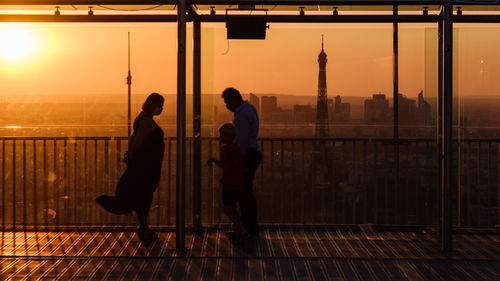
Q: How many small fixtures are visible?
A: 7